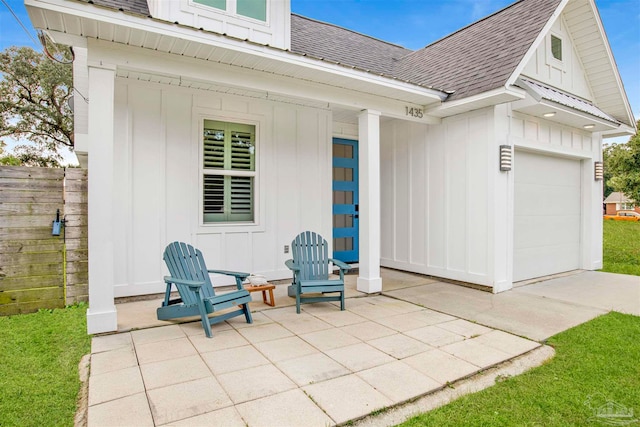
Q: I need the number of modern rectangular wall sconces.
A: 2